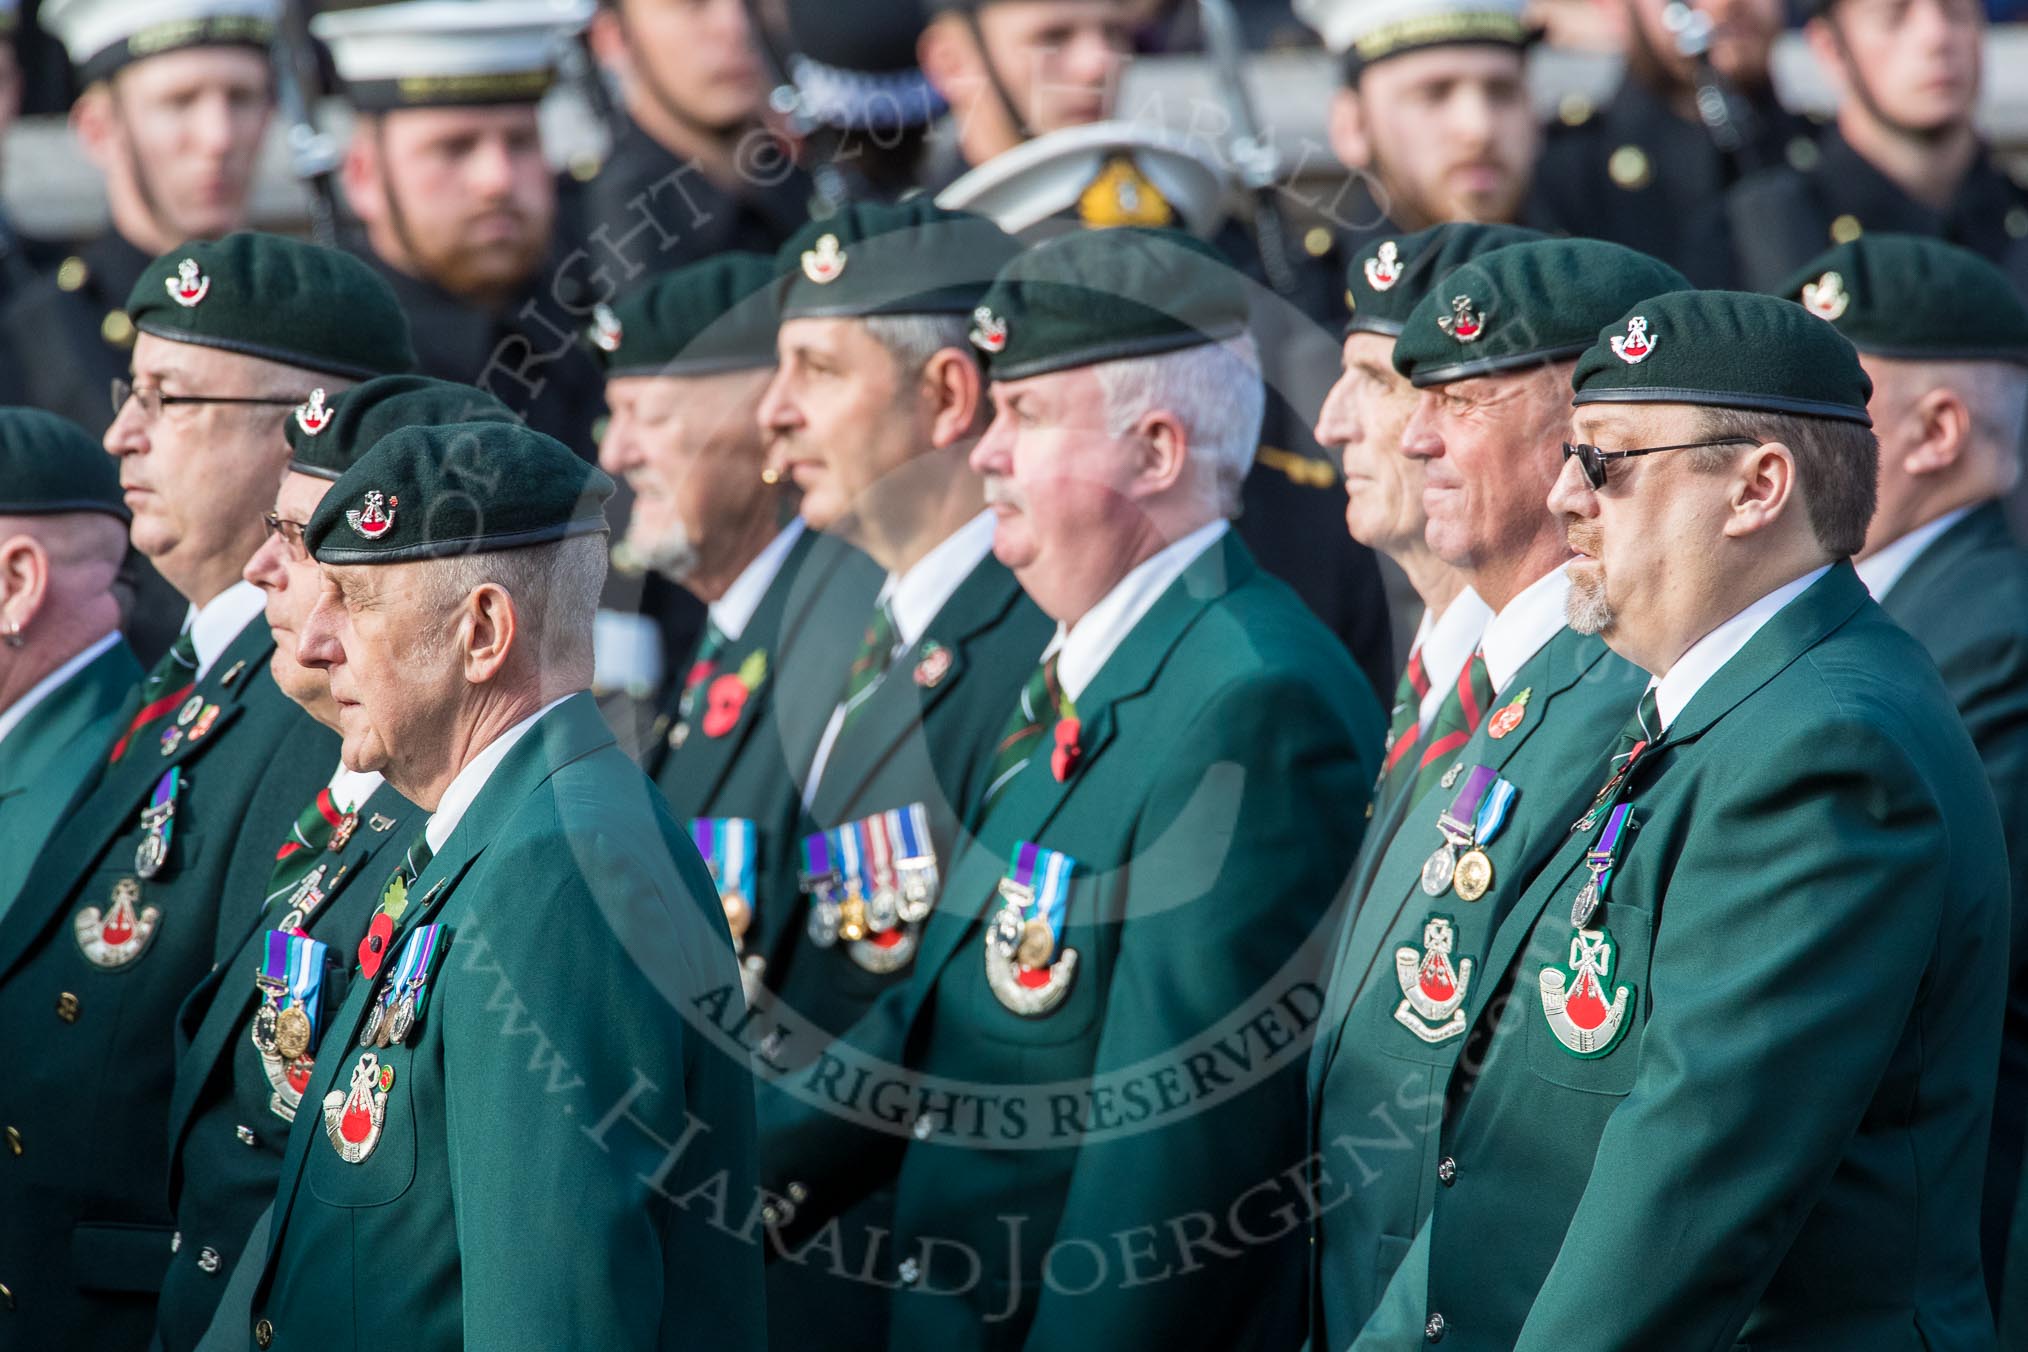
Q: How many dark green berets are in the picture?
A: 11